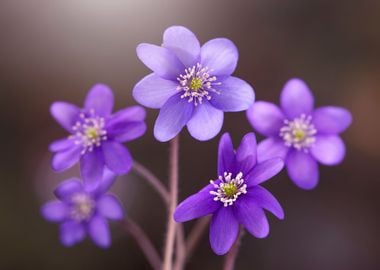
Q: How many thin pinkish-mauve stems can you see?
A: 5